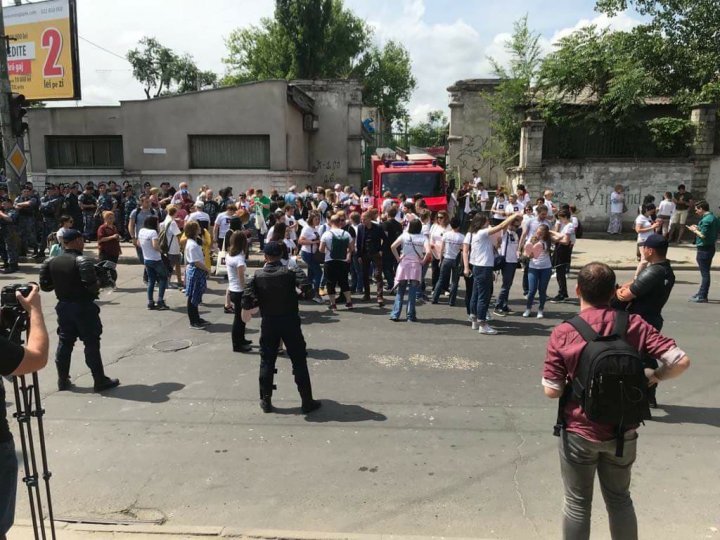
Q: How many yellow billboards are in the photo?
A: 1